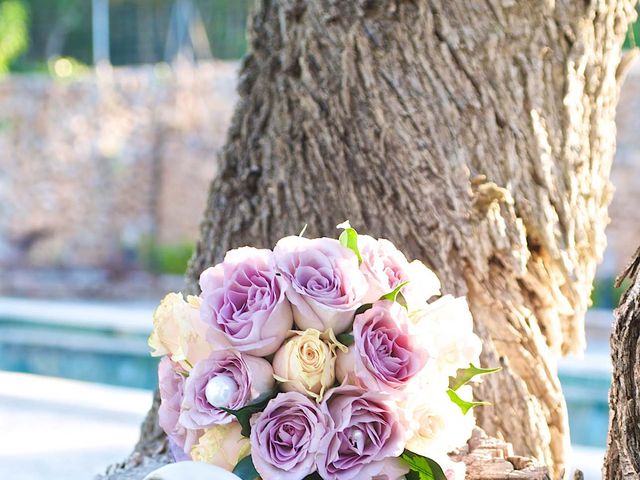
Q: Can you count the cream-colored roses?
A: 5